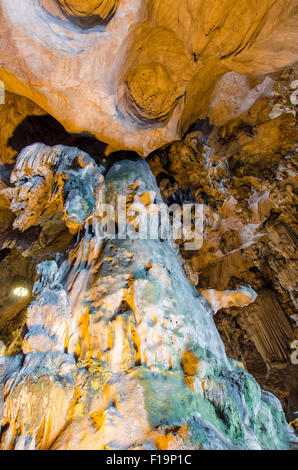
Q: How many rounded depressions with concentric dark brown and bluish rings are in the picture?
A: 2